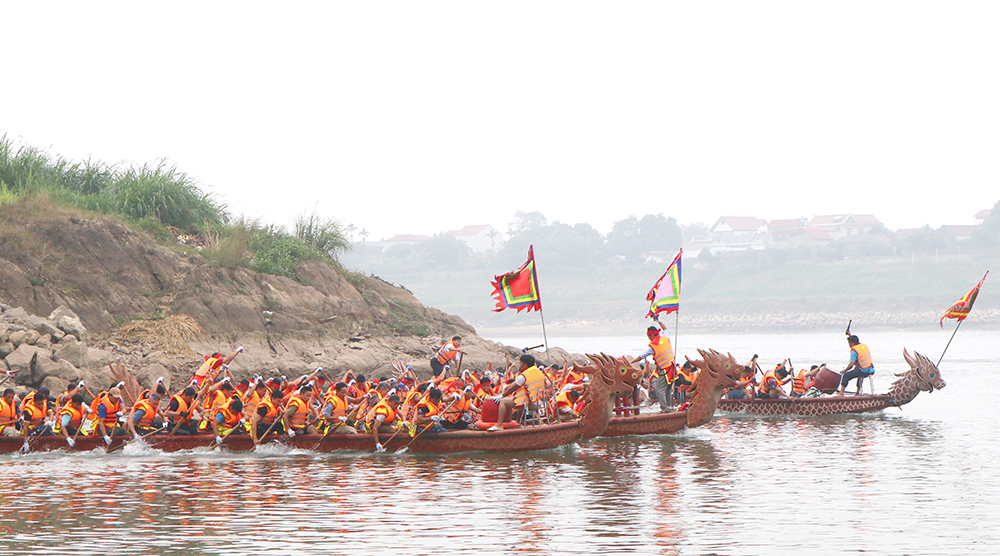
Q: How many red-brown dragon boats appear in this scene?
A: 3